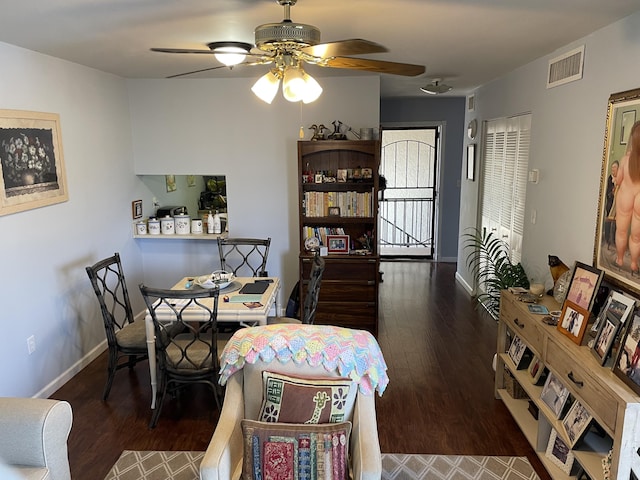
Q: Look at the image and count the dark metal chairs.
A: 4